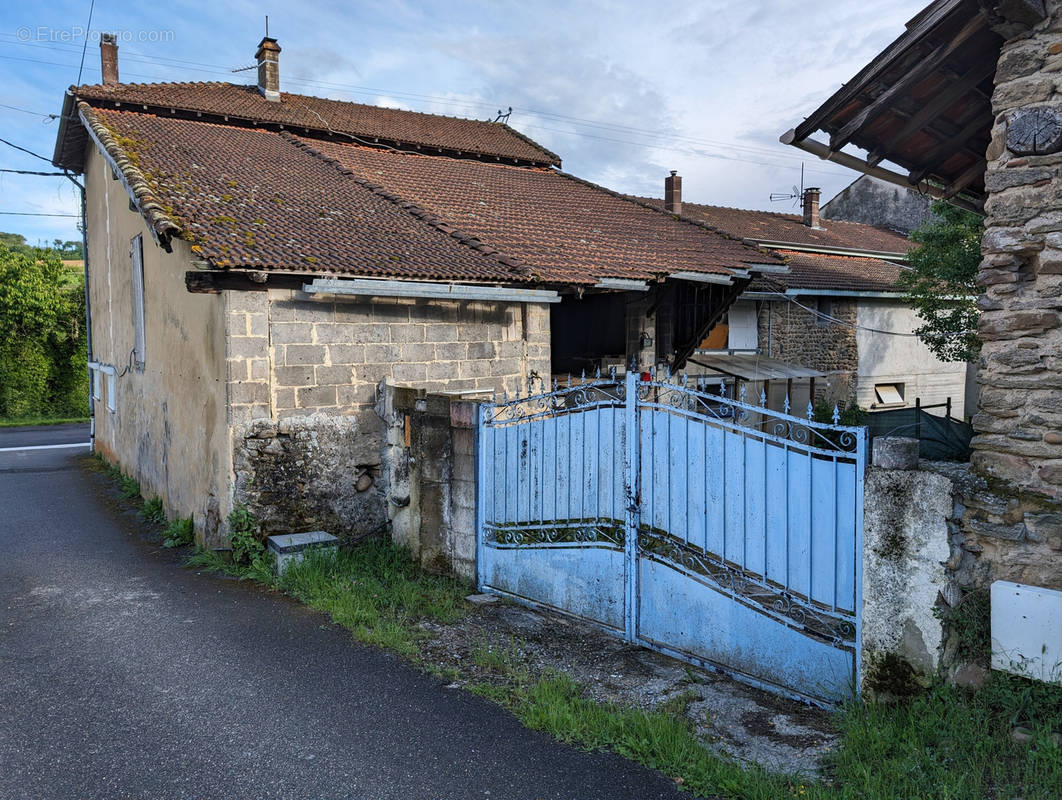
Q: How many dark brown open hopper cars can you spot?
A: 0